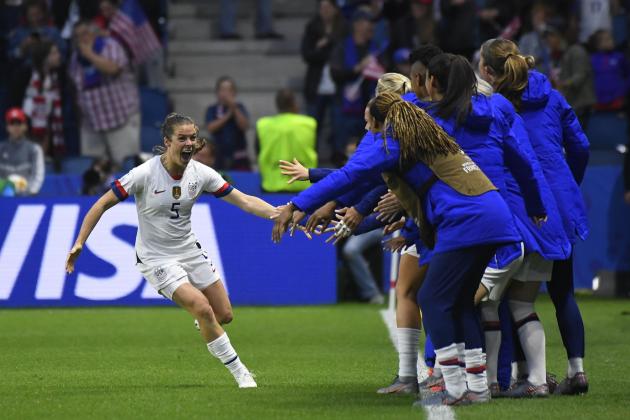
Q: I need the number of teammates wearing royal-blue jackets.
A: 6